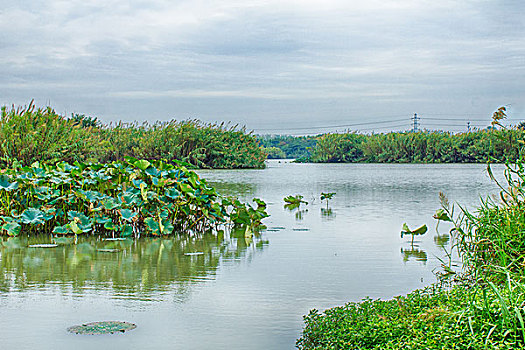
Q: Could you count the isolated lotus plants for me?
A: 4